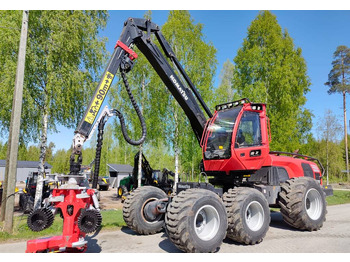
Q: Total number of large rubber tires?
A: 4